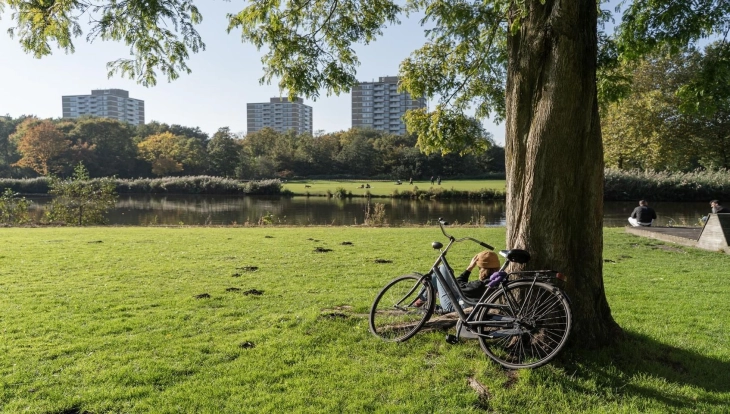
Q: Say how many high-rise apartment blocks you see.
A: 3